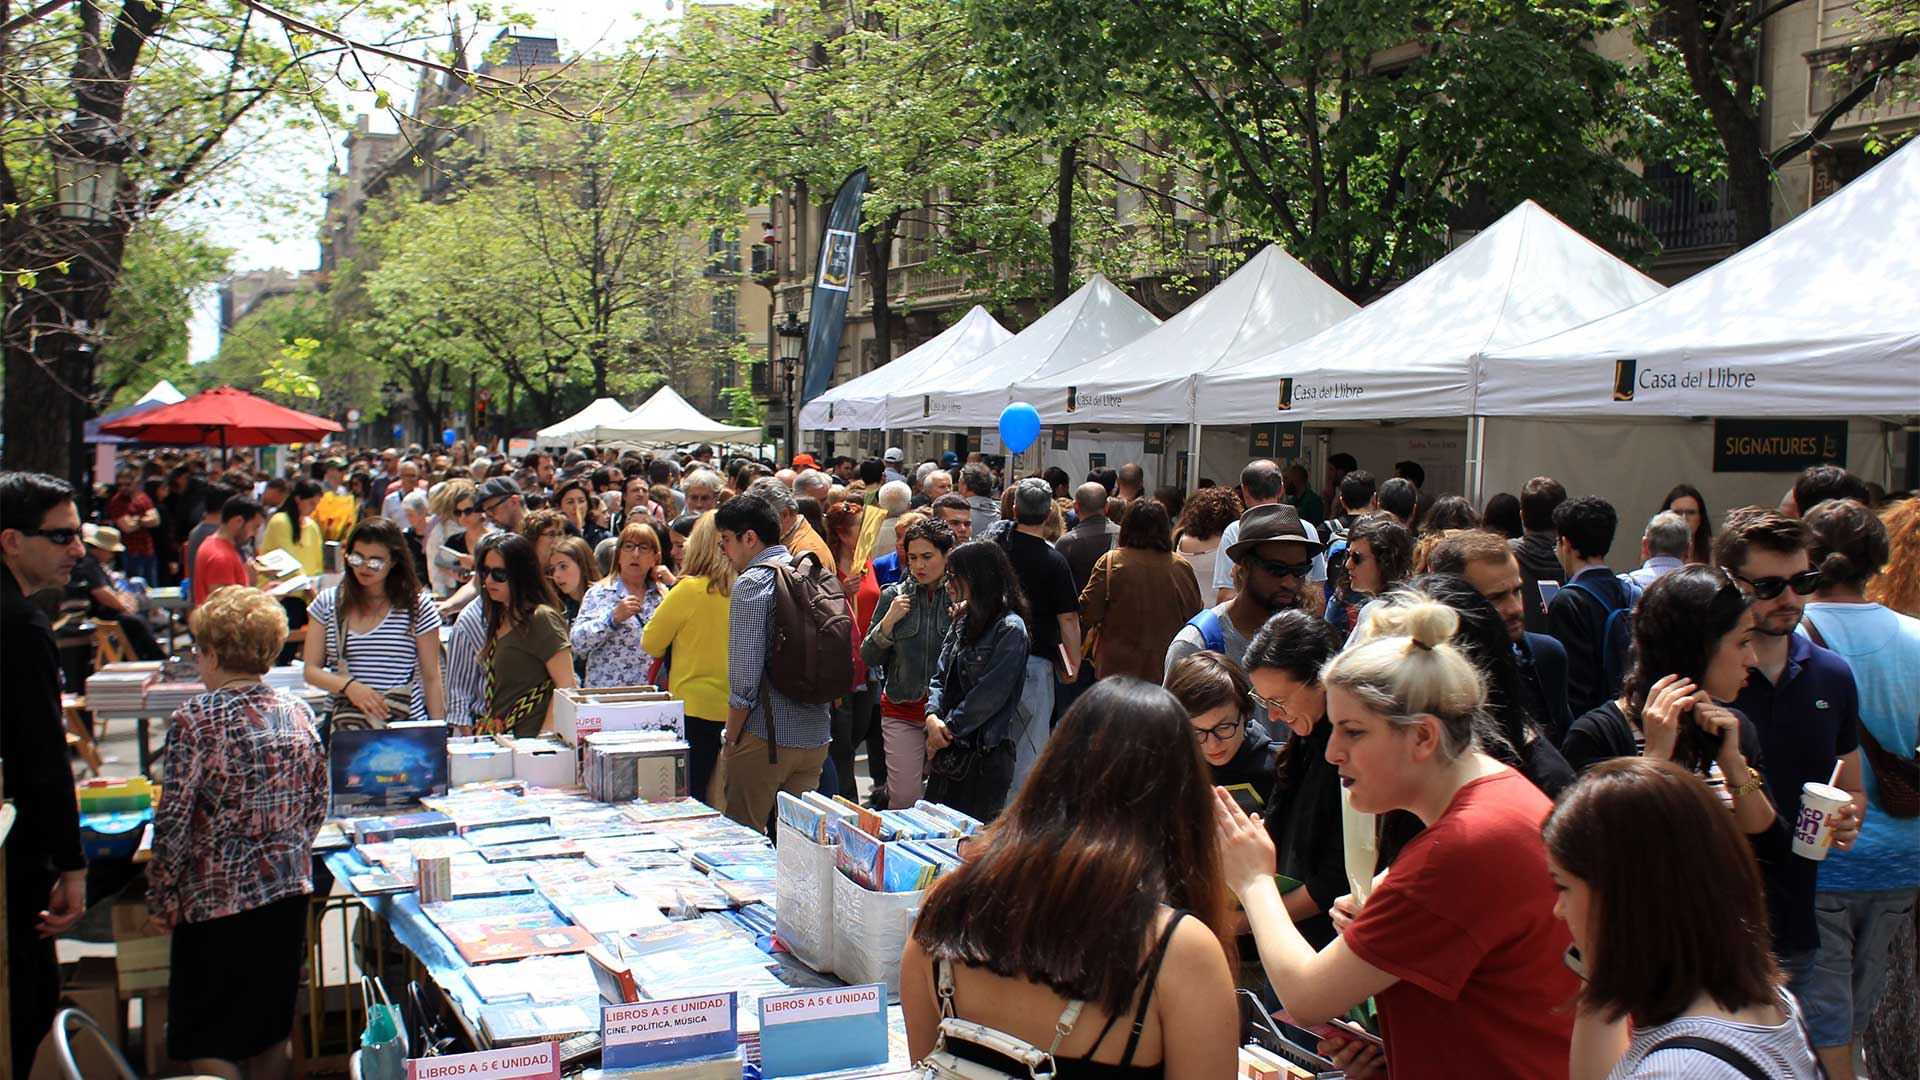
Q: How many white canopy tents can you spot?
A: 8